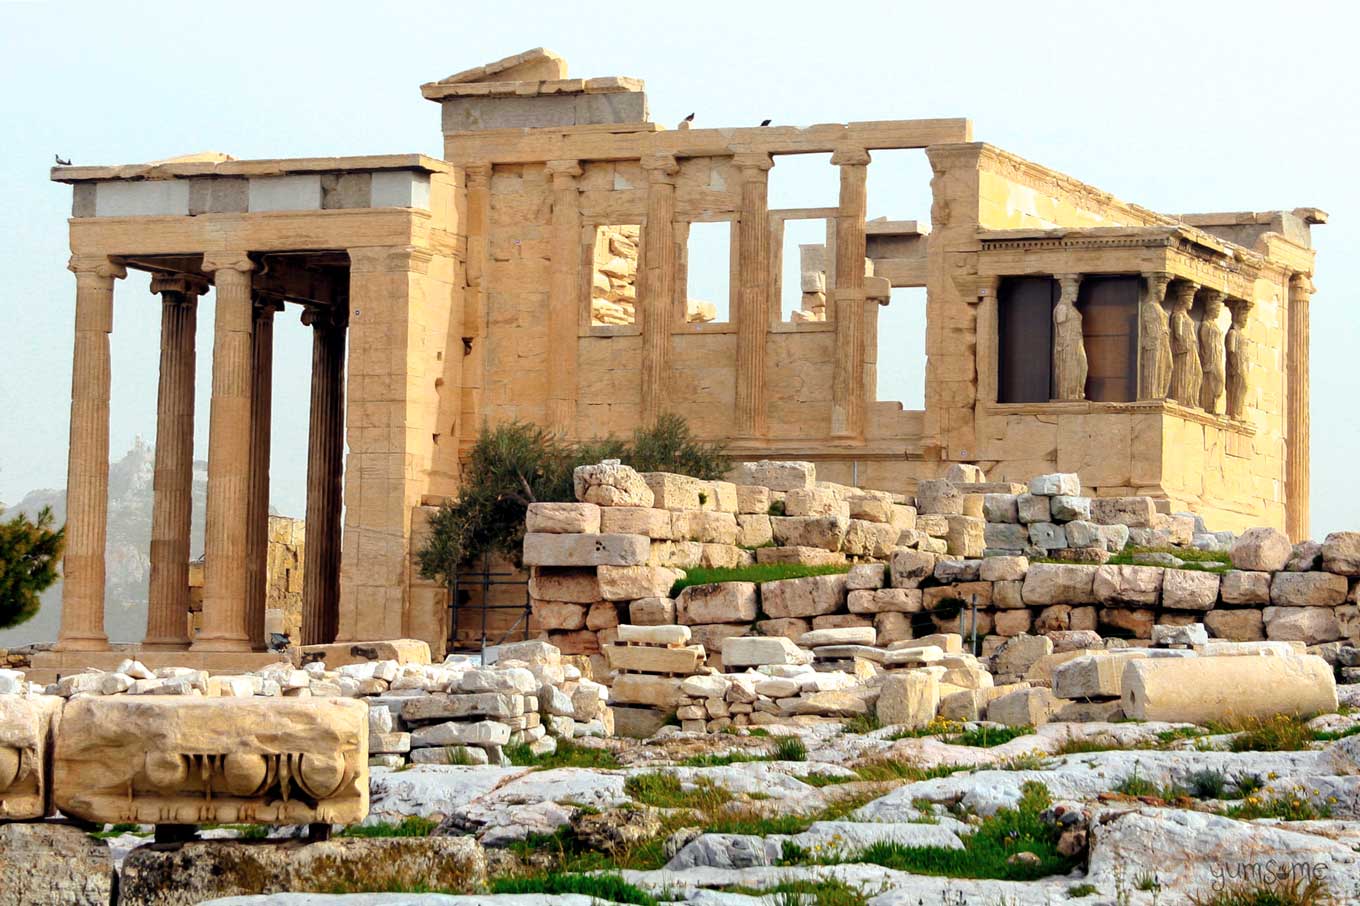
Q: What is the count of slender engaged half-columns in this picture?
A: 4